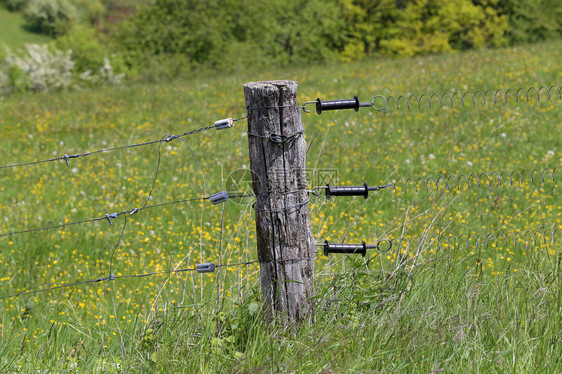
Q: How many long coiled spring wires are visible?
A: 3